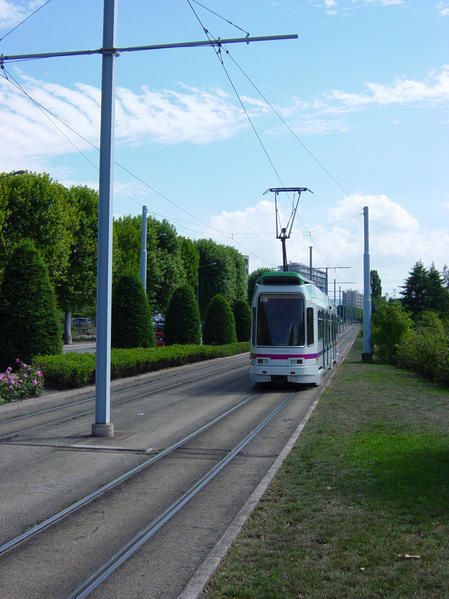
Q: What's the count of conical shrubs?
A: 5